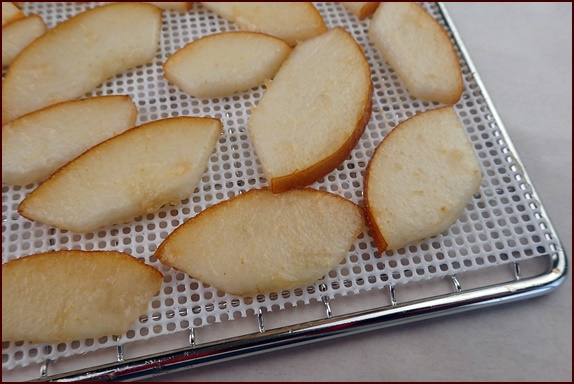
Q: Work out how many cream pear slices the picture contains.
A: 14